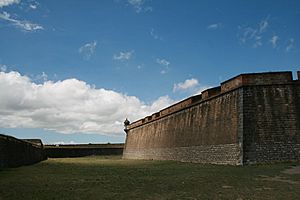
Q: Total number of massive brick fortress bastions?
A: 1